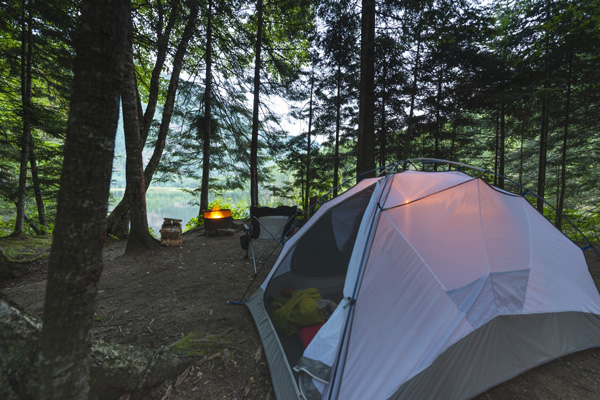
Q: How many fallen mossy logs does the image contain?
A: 1